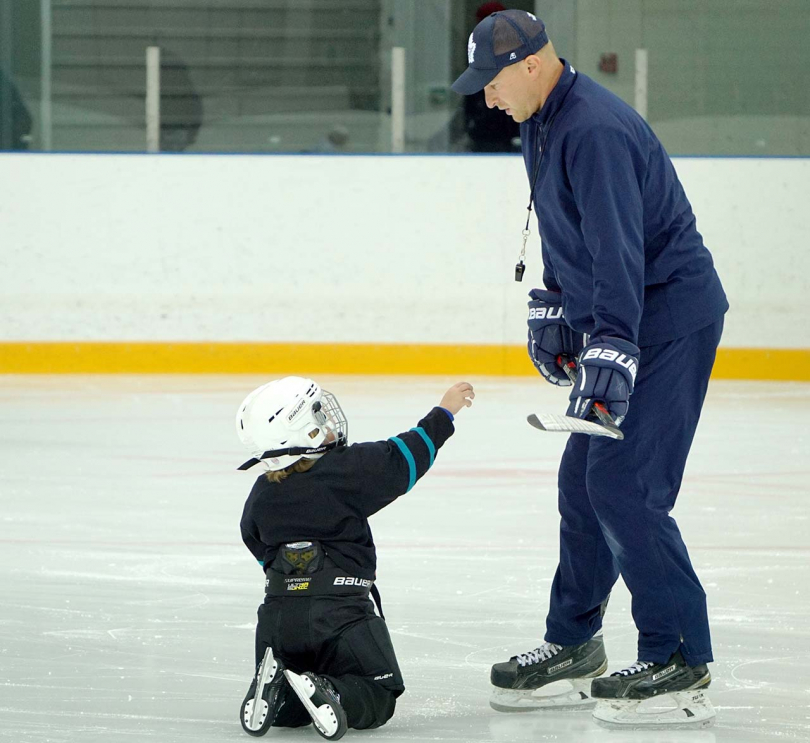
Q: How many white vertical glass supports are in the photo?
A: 3